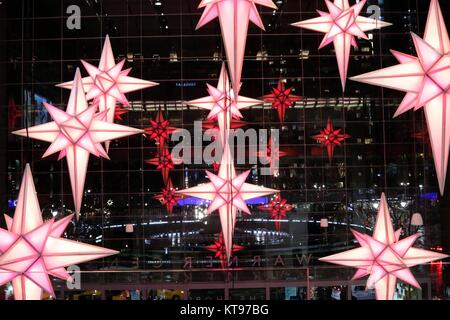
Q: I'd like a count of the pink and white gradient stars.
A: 9